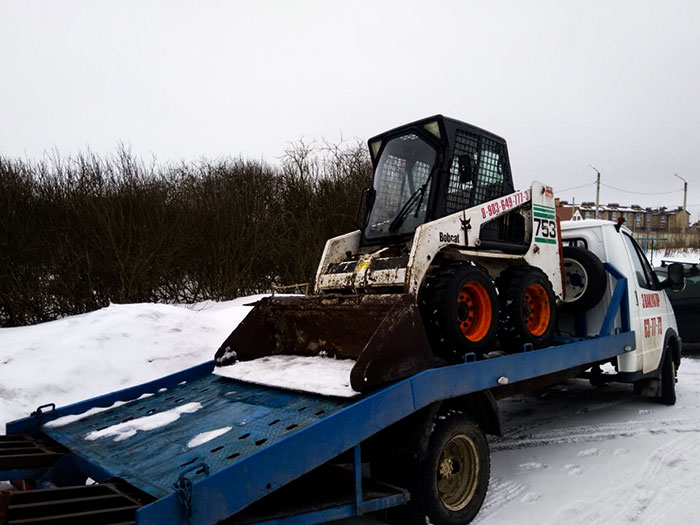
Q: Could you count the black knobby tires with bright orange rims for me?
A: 2